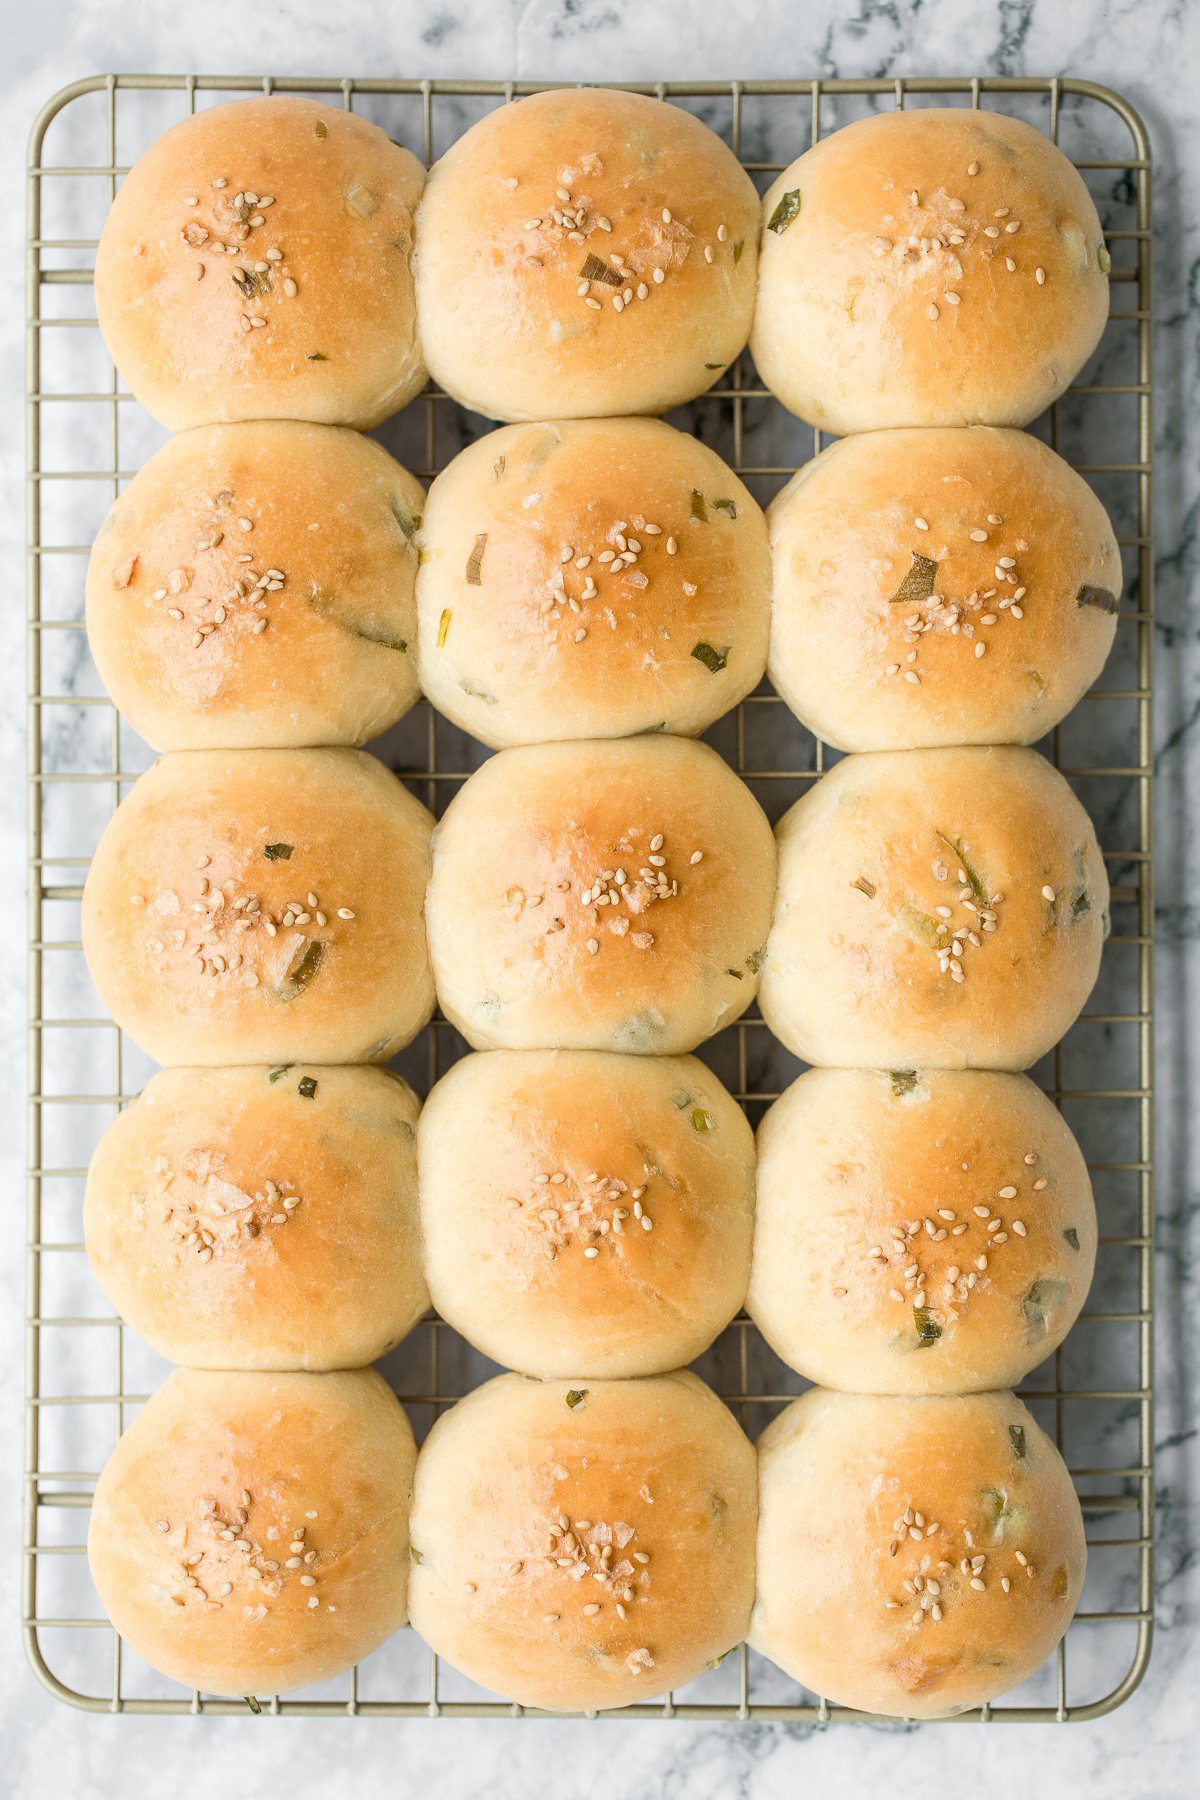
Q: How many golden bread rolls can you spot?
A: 15